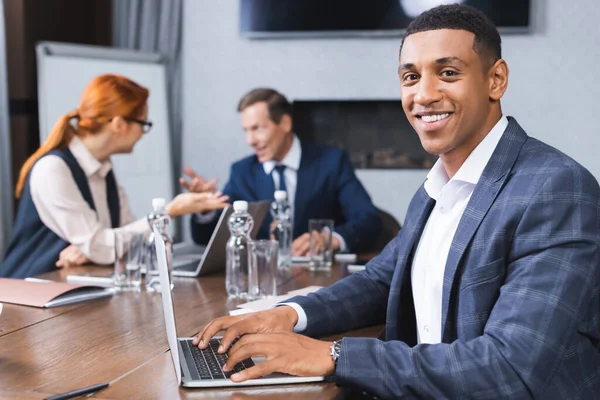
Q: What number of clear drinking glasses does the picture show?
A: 3